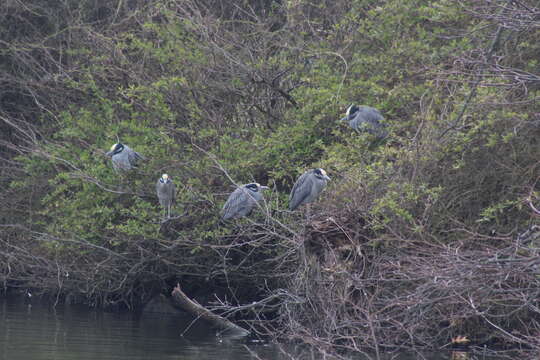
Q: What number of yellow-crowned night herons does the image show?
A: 5